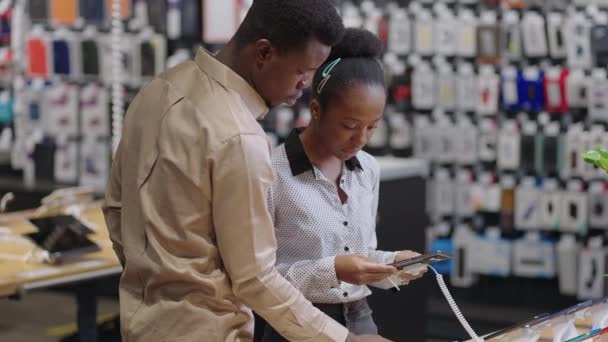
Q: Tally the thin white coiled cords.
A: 2